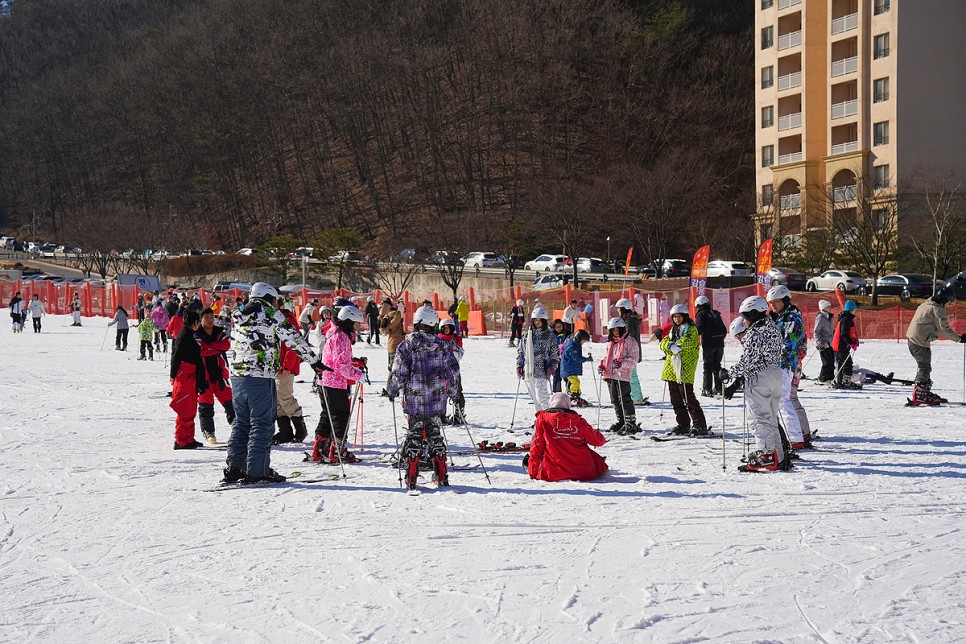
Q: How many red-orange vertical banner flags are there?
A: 3